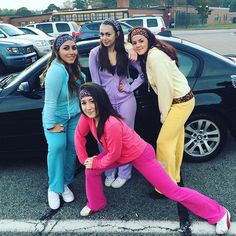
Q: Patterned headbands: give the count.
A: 4